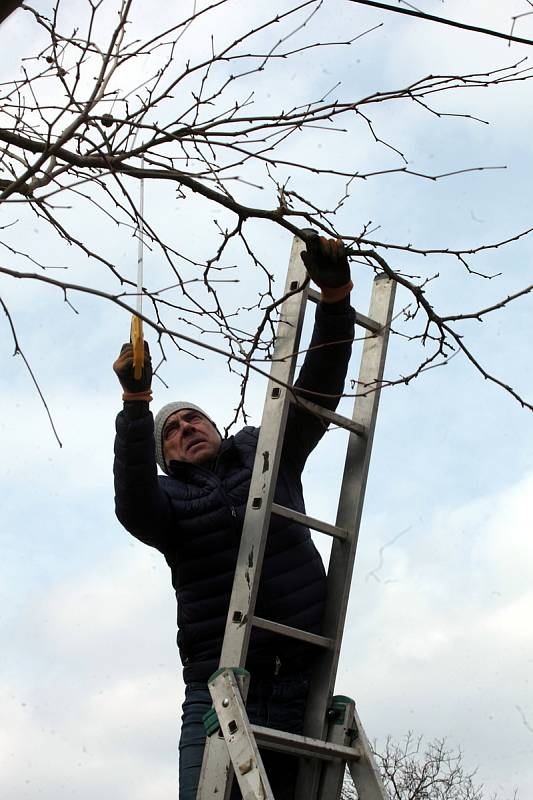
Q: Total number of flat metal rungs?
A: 5